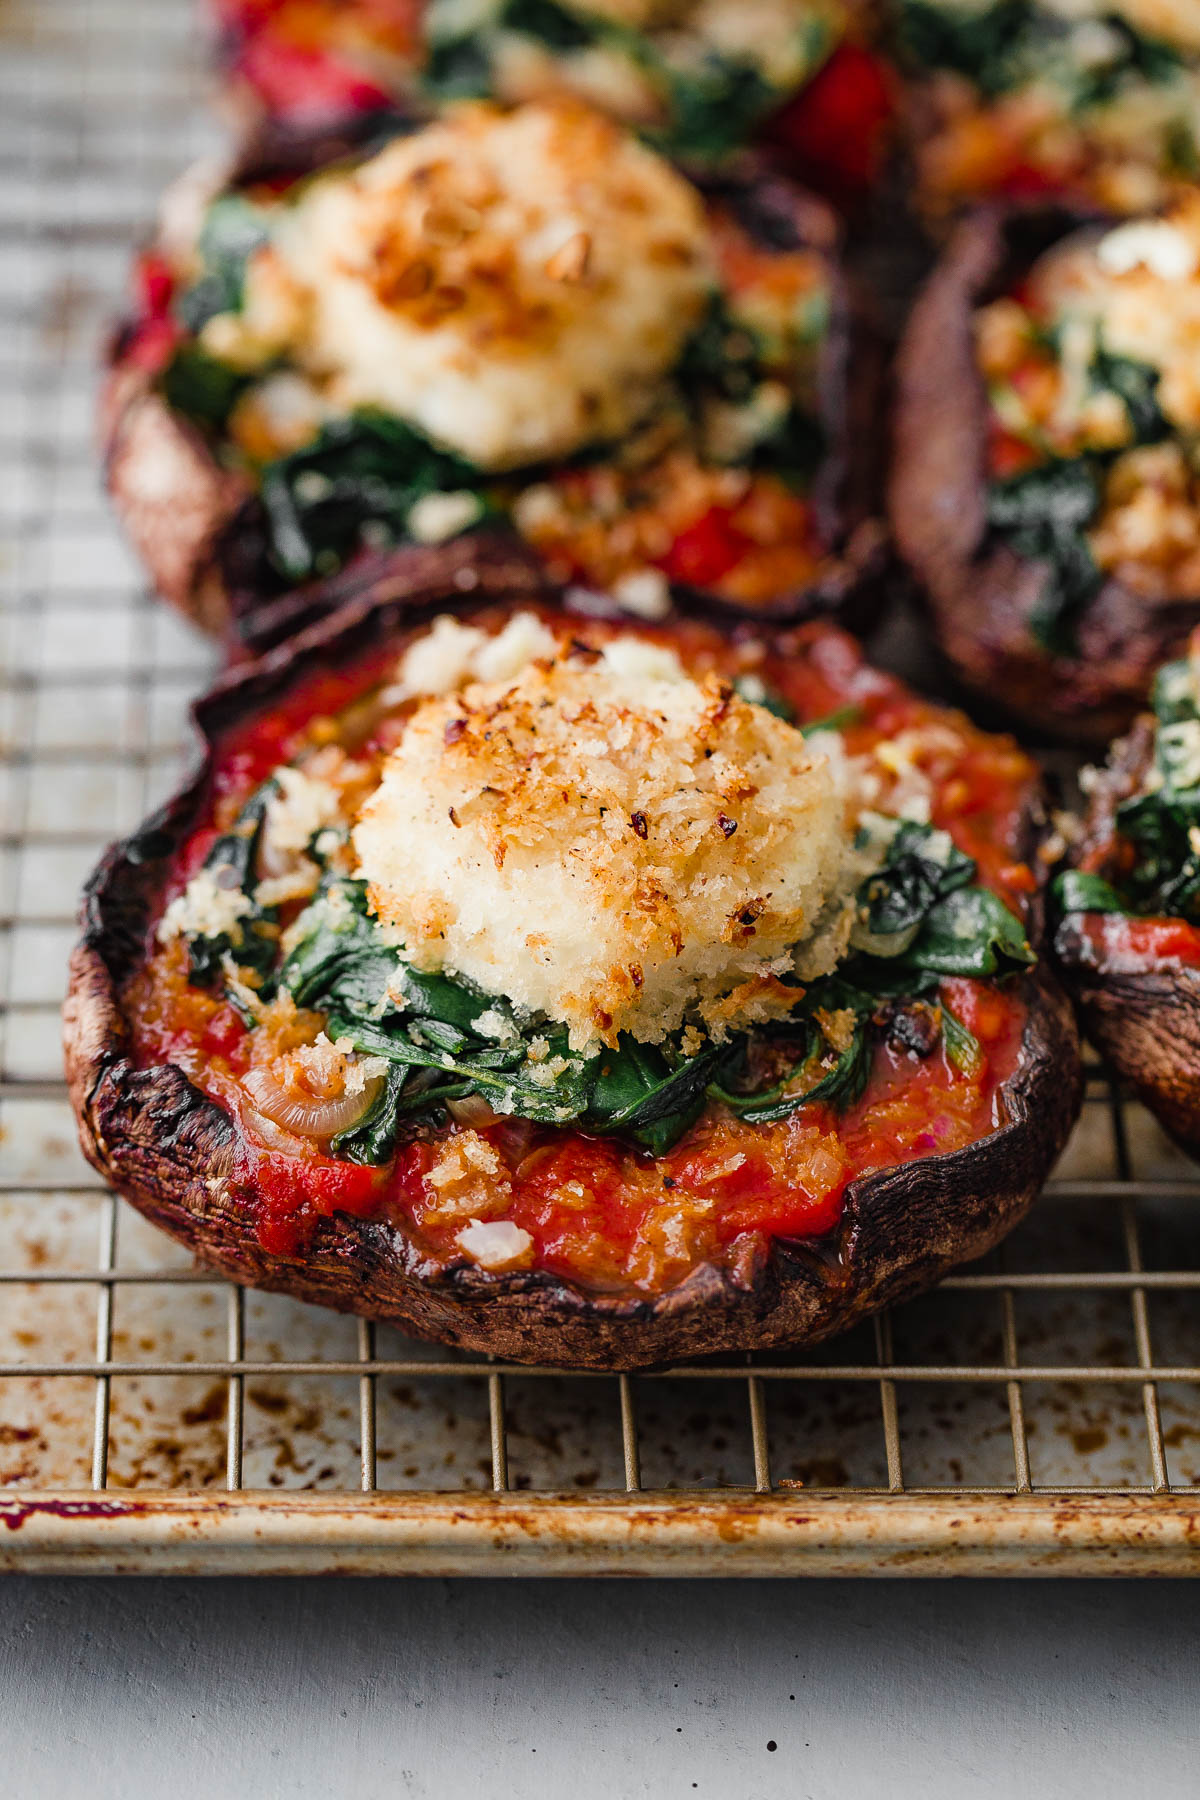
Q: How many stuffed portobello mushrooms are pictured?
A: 6